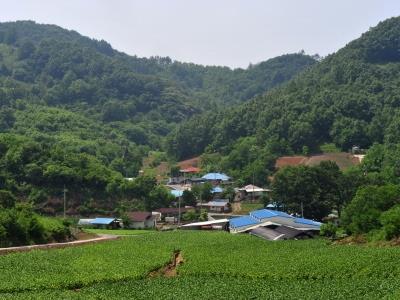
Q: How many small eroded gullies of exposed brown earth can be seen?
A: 1